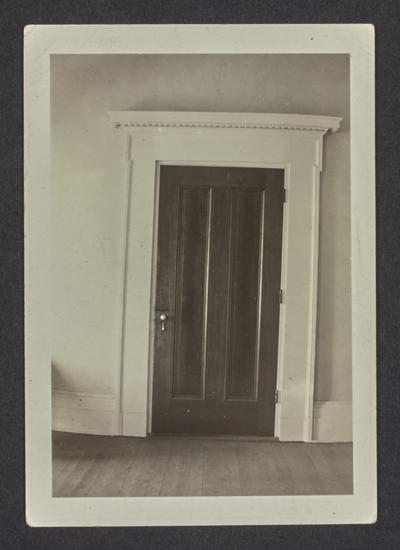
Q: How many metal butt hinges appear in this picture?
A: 3